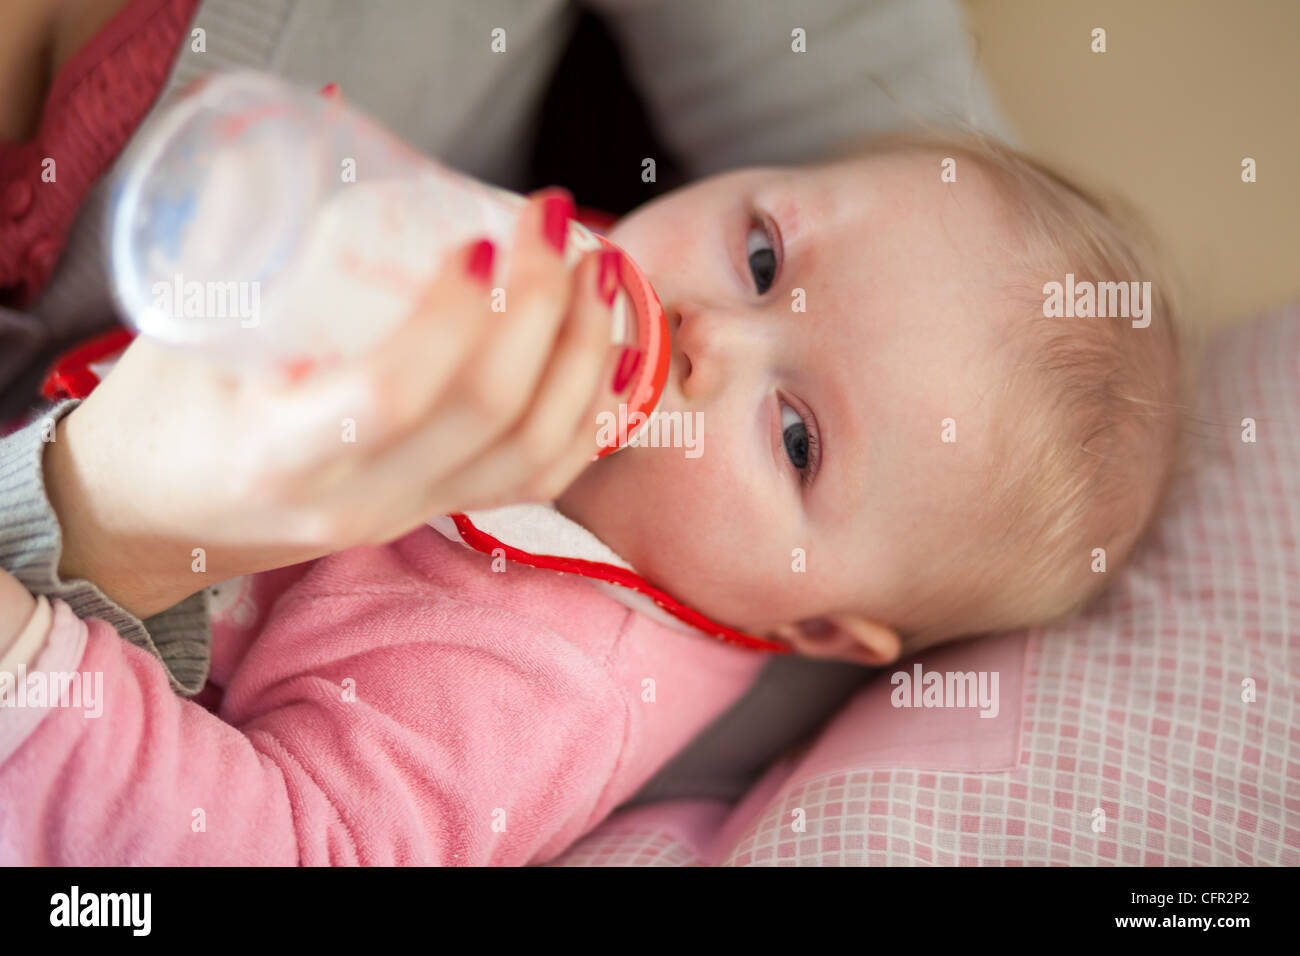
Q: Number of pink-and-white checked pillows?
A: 1